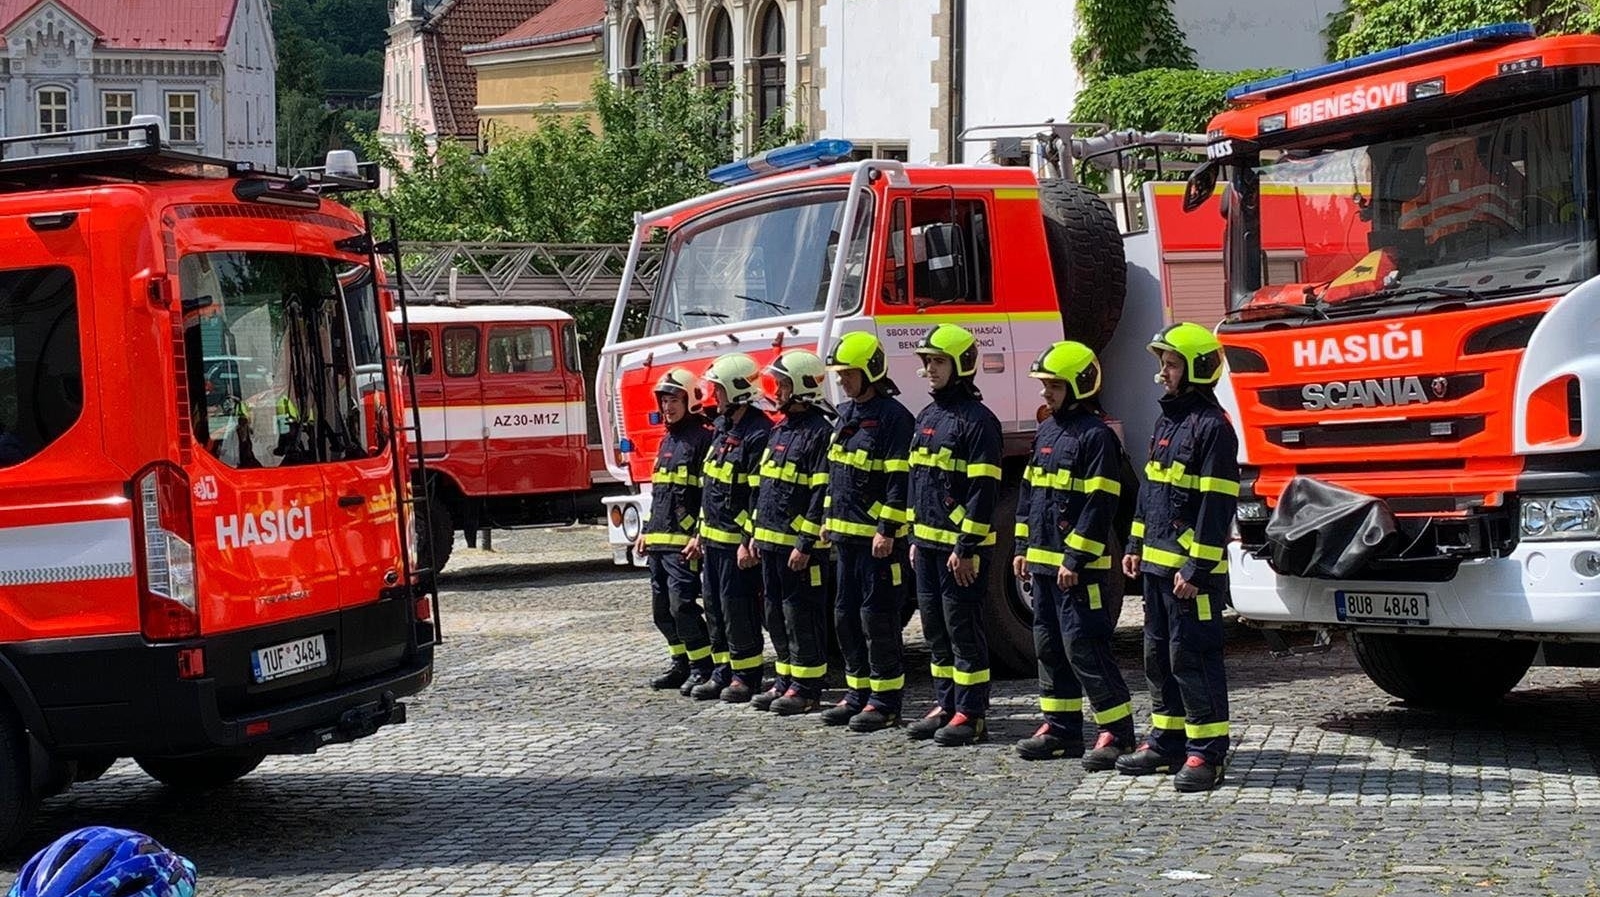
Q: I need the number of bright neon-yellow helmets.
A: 4